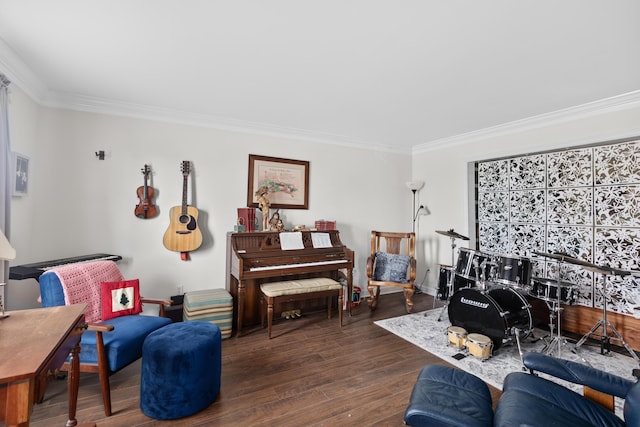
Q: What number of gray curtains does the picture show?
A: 1